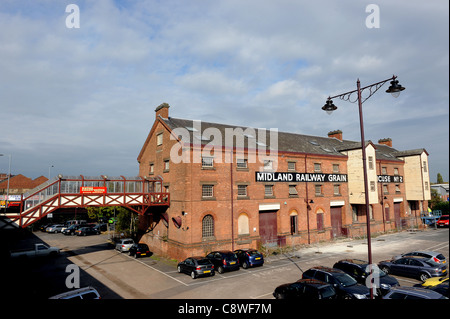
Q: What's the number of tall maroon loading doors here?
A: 3